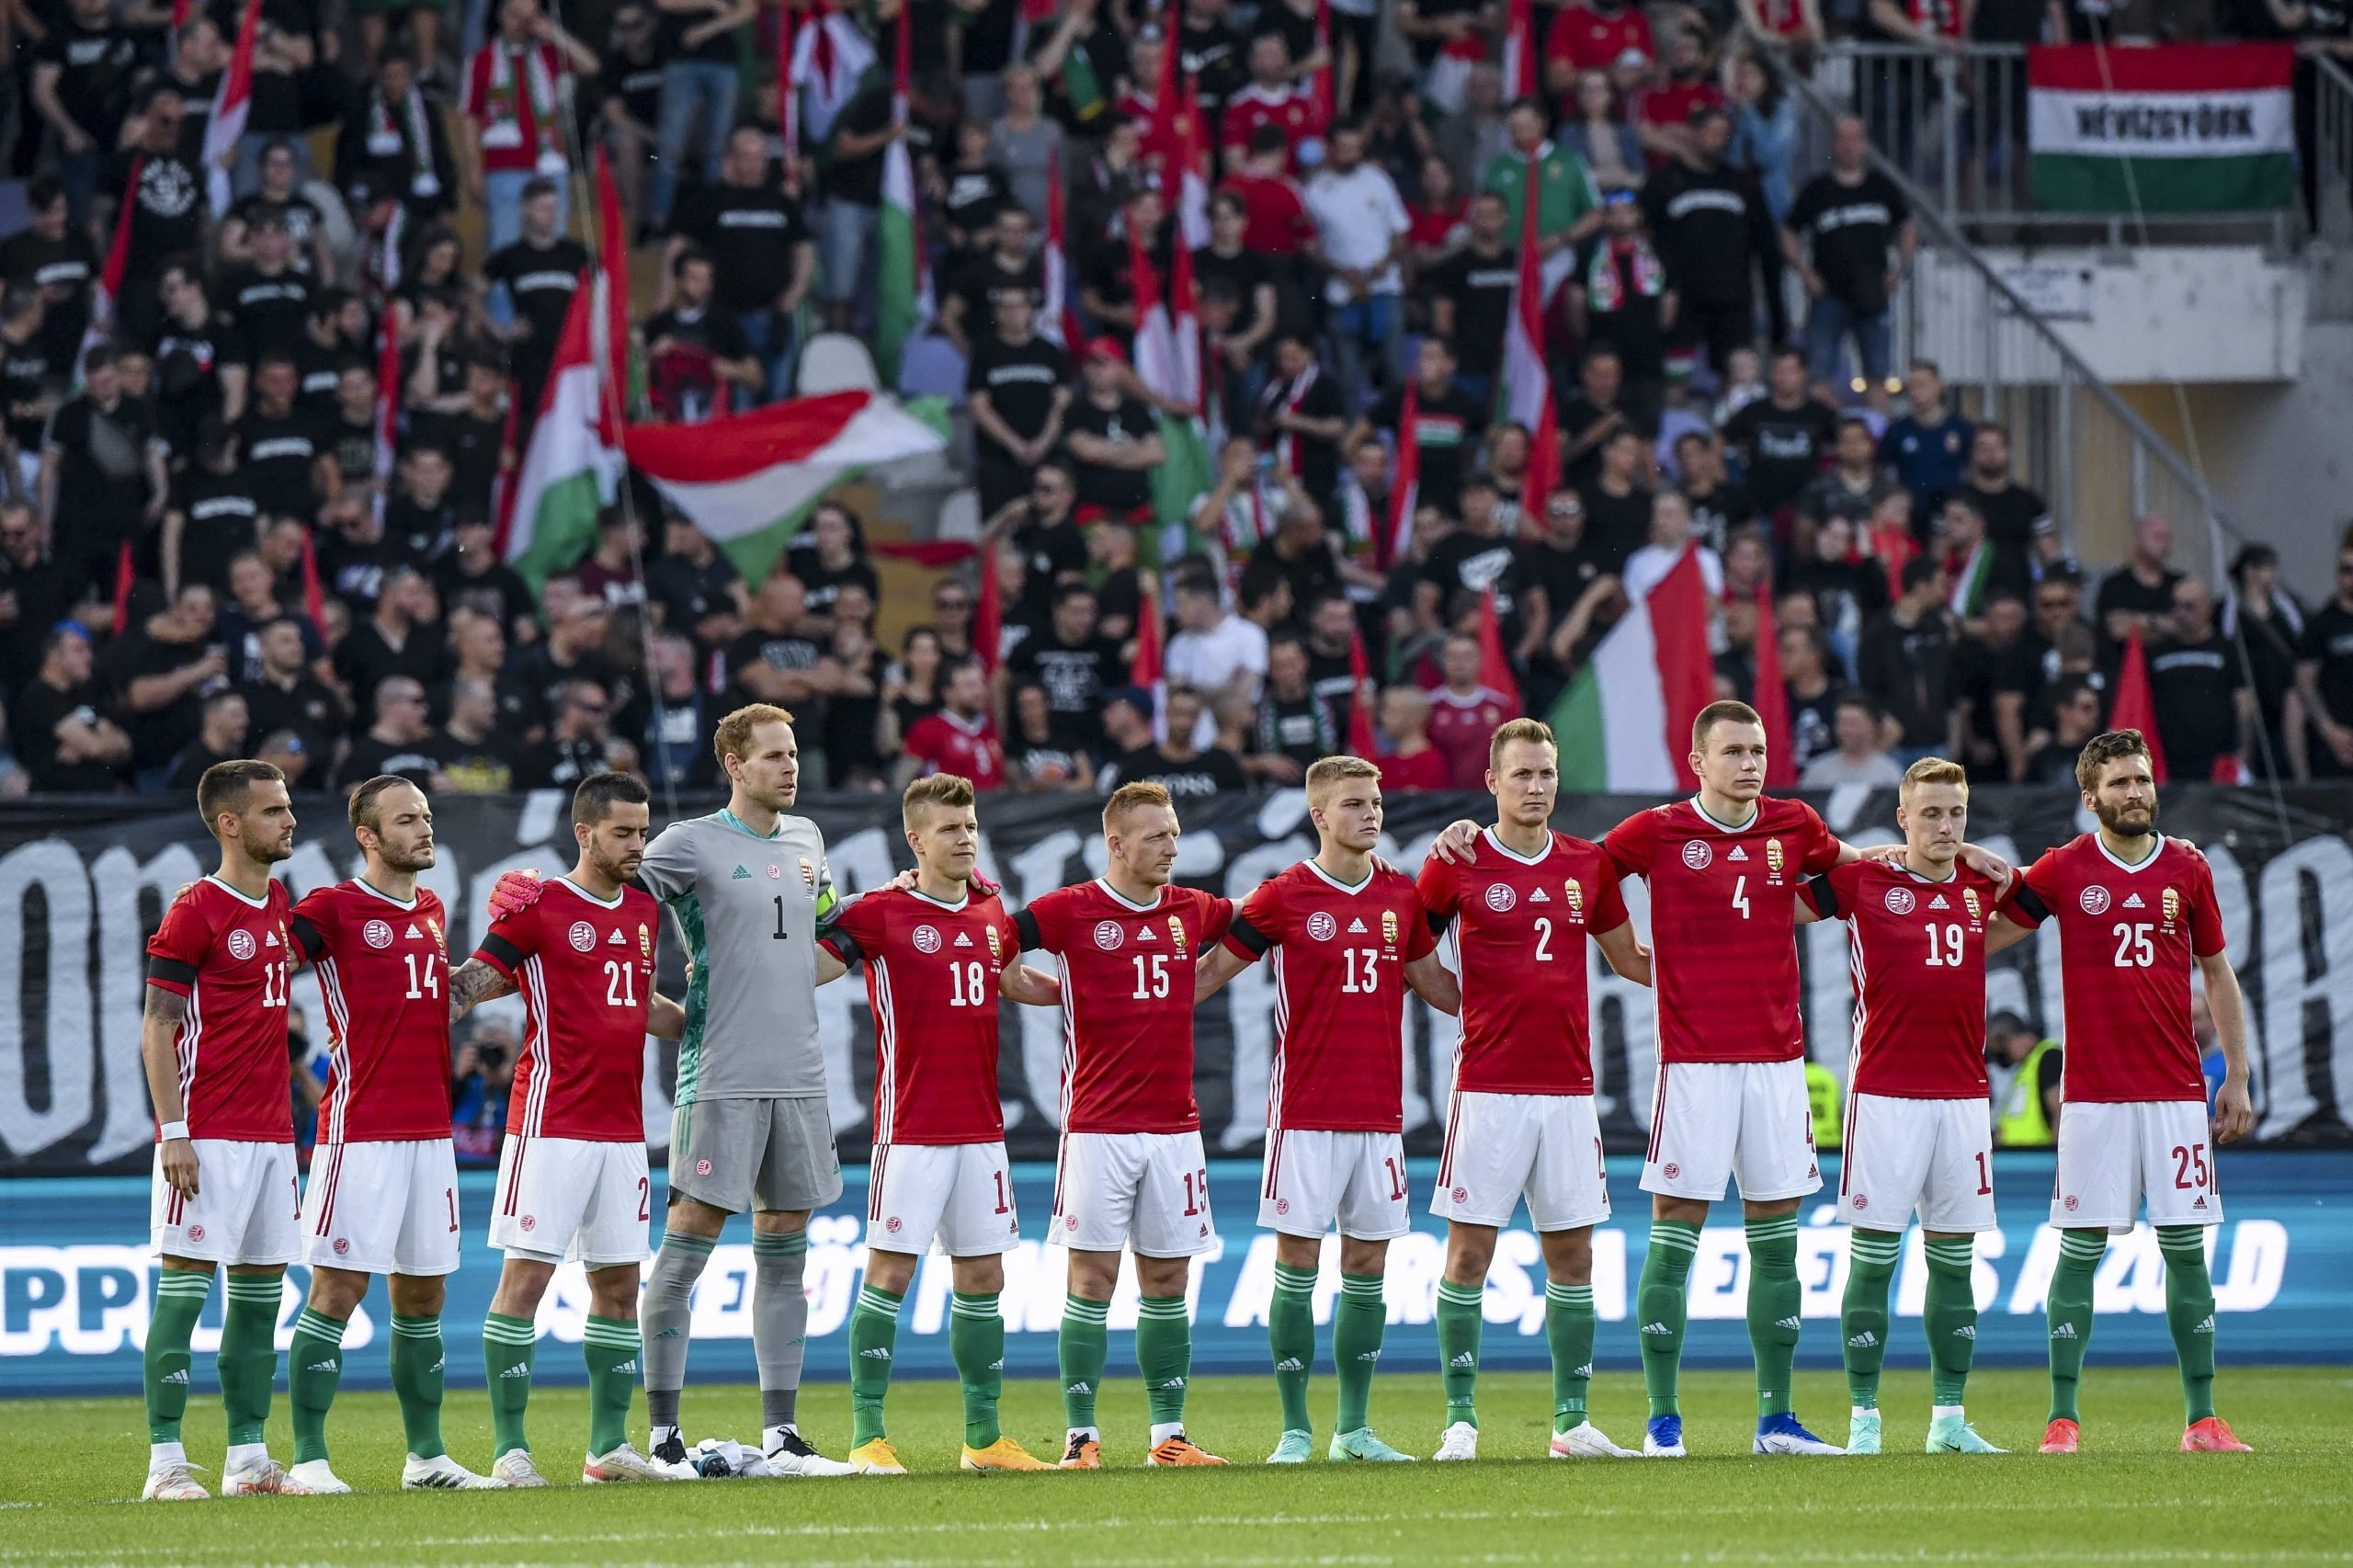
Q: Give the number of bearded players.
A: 4